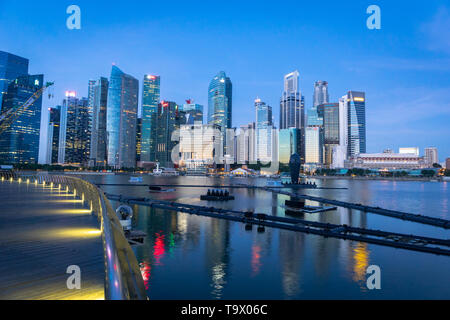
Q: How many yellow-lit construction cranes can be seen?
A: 1